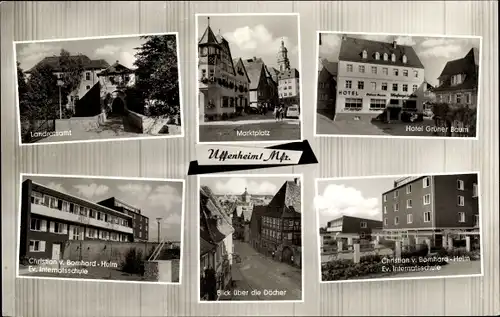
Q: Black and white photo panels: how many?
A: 6